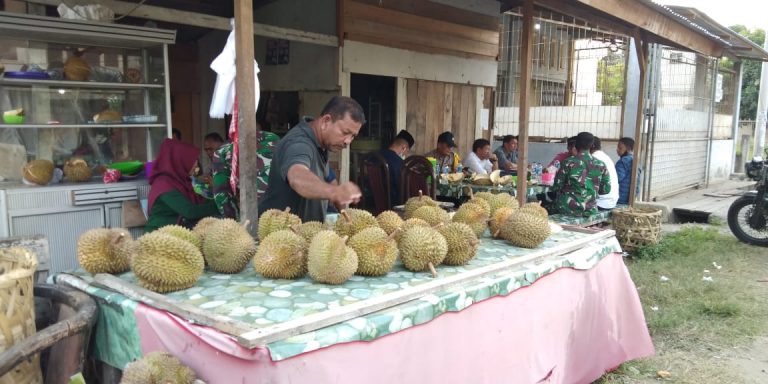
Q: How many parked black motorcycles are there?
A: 1